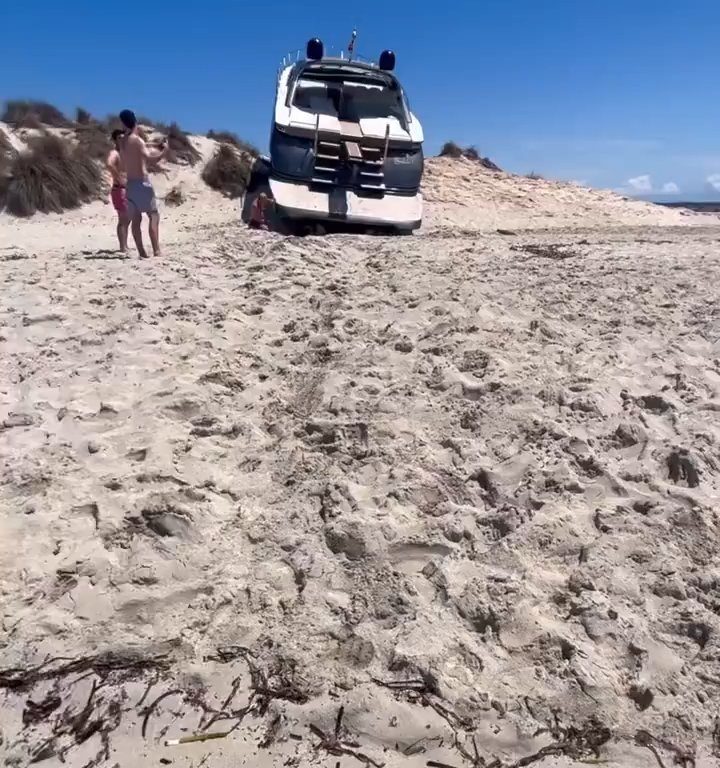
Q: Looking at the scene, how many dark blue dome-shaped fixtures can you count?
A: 2